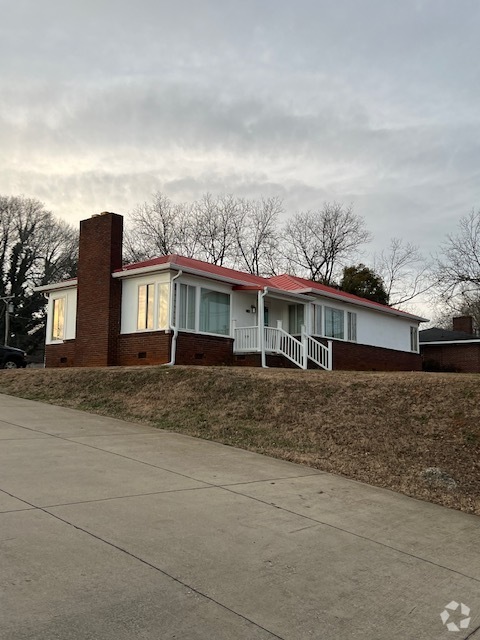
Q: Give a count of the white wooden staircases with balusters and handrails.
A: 1